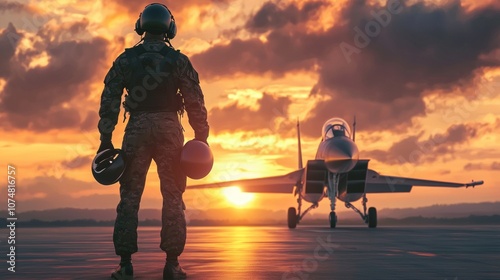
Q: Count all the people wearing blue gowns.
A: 0